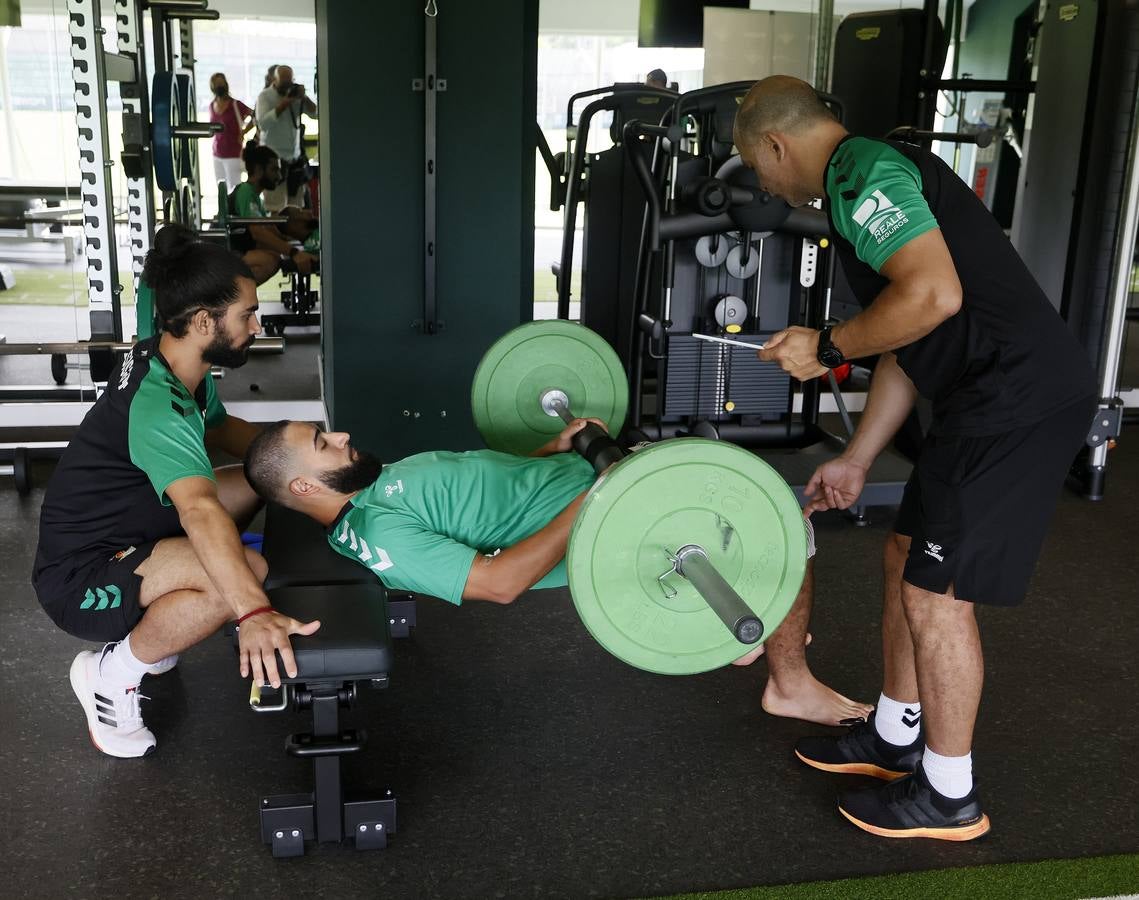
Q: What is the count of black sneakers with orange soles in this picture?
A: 2